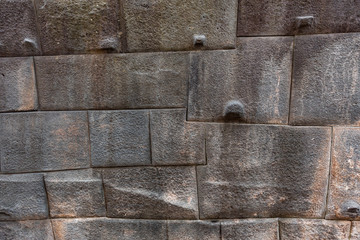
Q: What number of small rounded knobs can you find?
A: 6